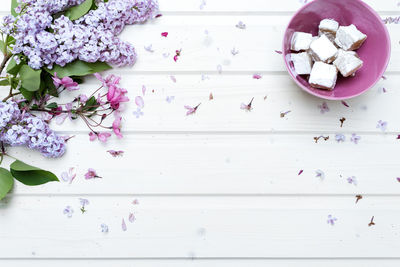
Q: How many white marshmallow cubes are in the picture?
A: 7